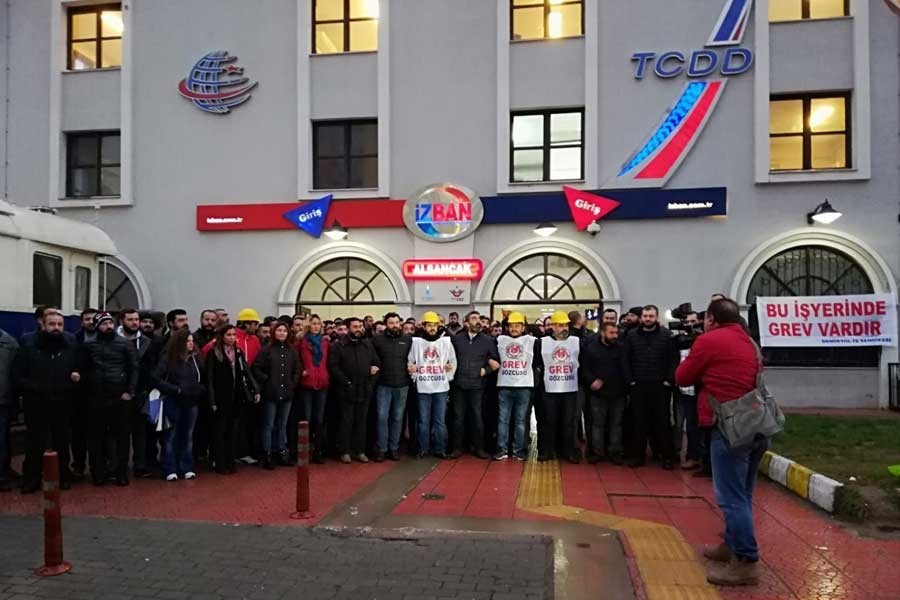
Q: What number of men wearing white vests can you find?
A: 3